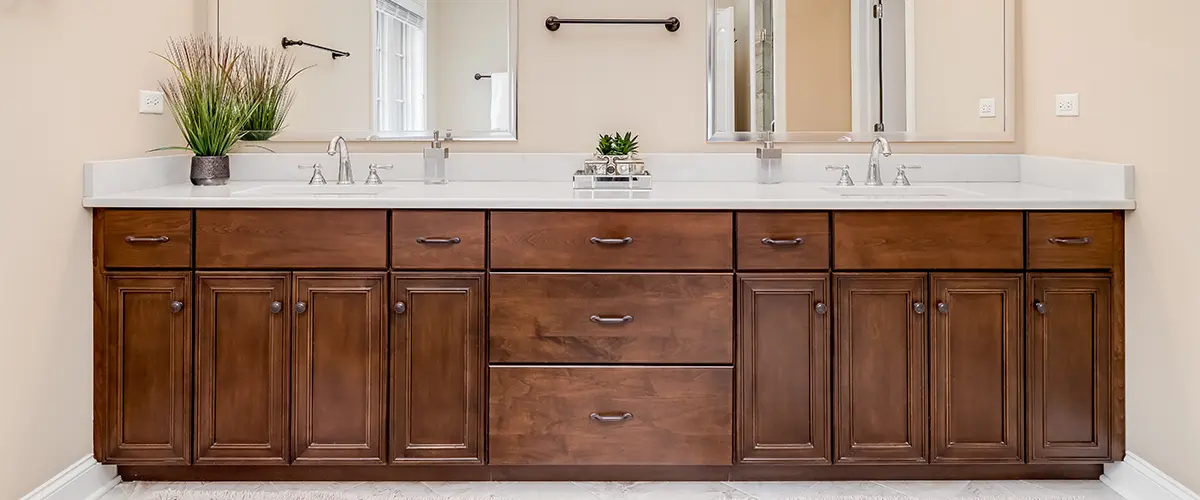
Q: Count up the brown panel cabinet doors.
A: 8